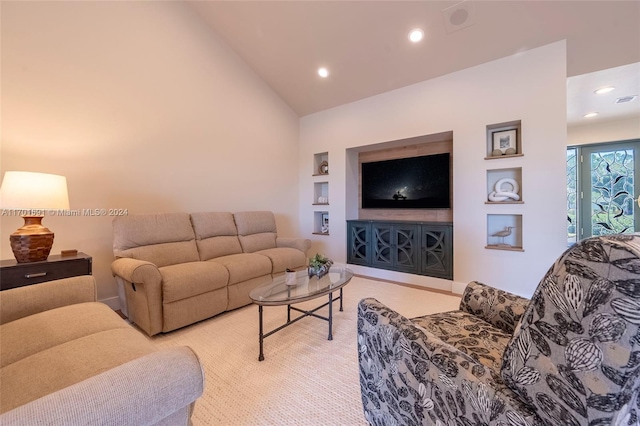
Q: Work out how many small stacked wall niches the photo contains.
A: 6